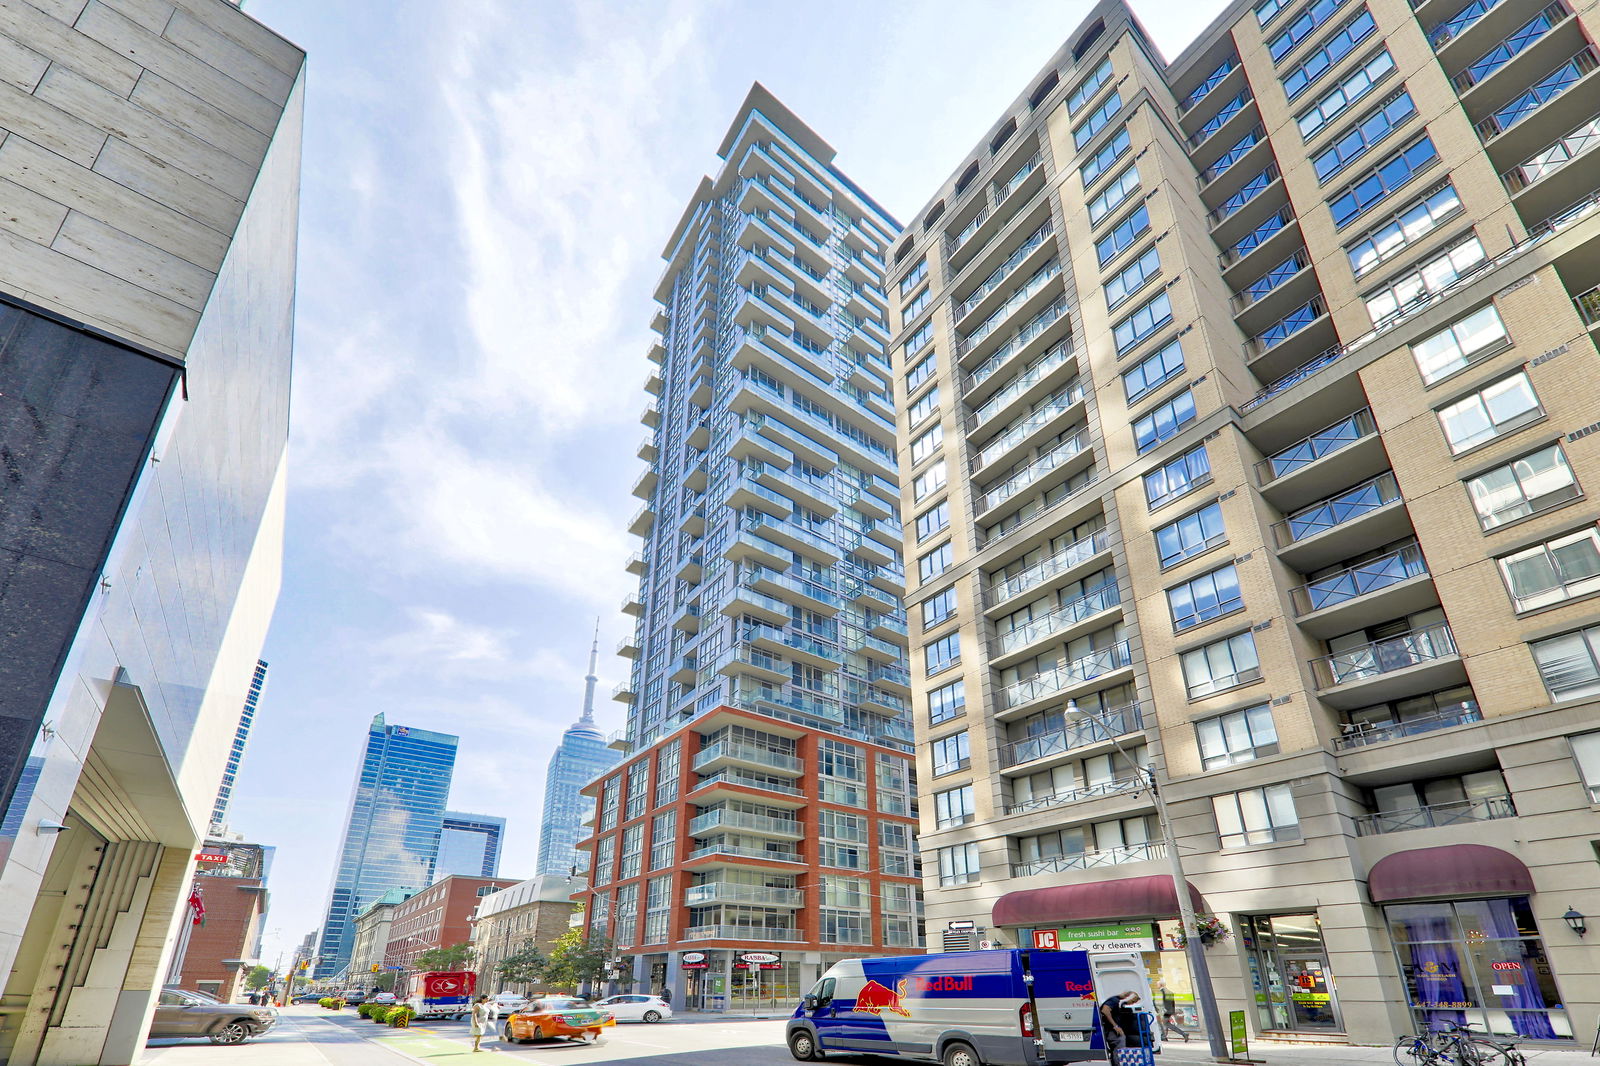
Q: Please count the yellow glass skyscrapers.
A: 0